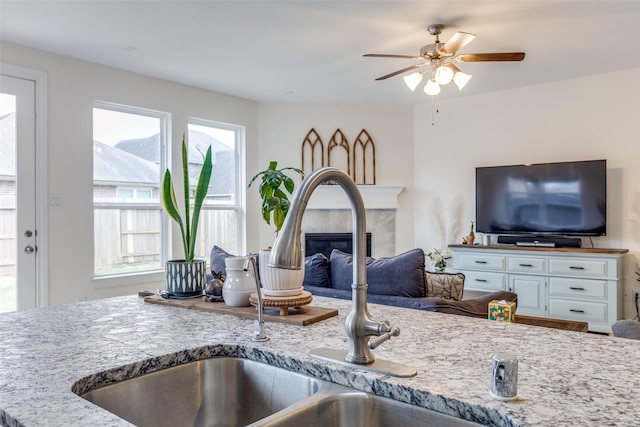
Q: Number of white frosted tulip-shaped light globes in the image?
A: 4